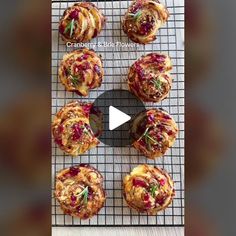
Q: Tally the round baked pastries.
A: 8